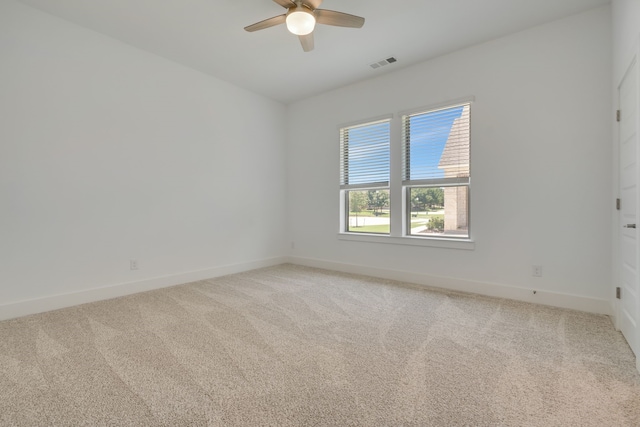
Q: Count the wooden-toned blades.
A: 5